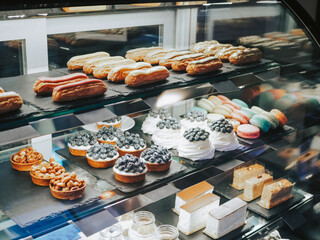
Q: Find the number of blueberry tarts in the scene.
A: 7